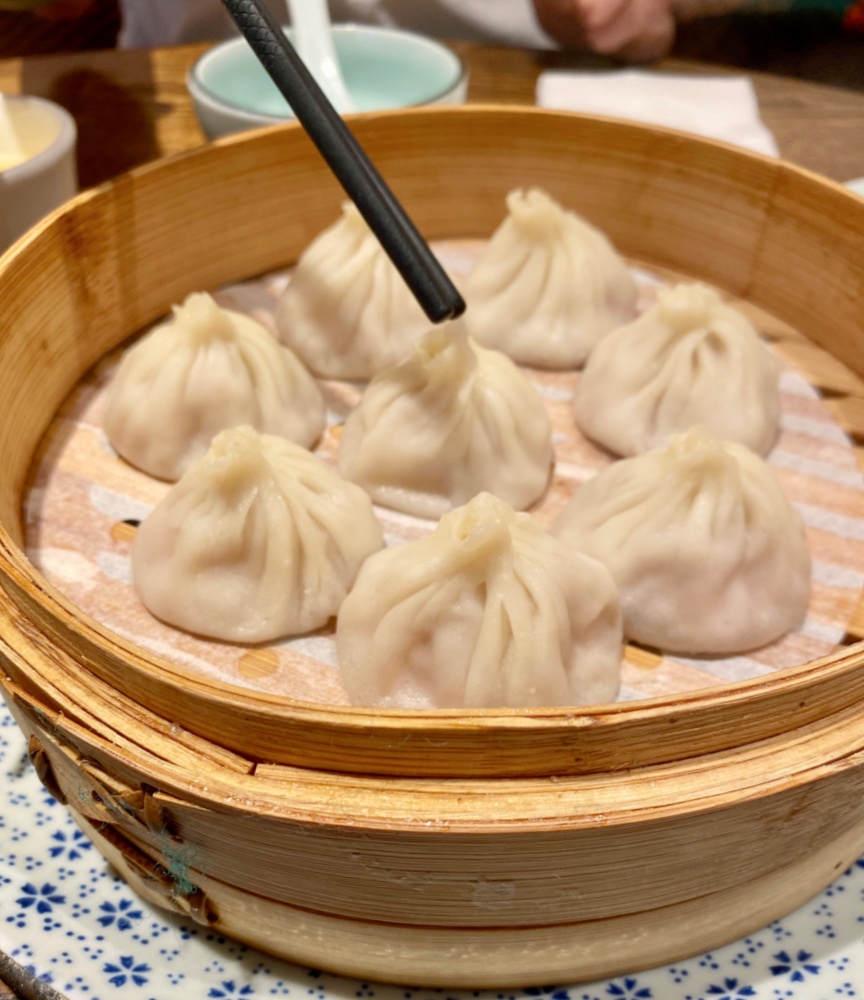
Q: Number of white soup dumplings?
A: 8